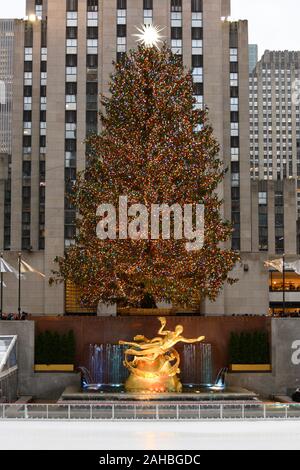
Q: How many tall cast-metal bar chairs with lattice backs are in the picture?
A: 0